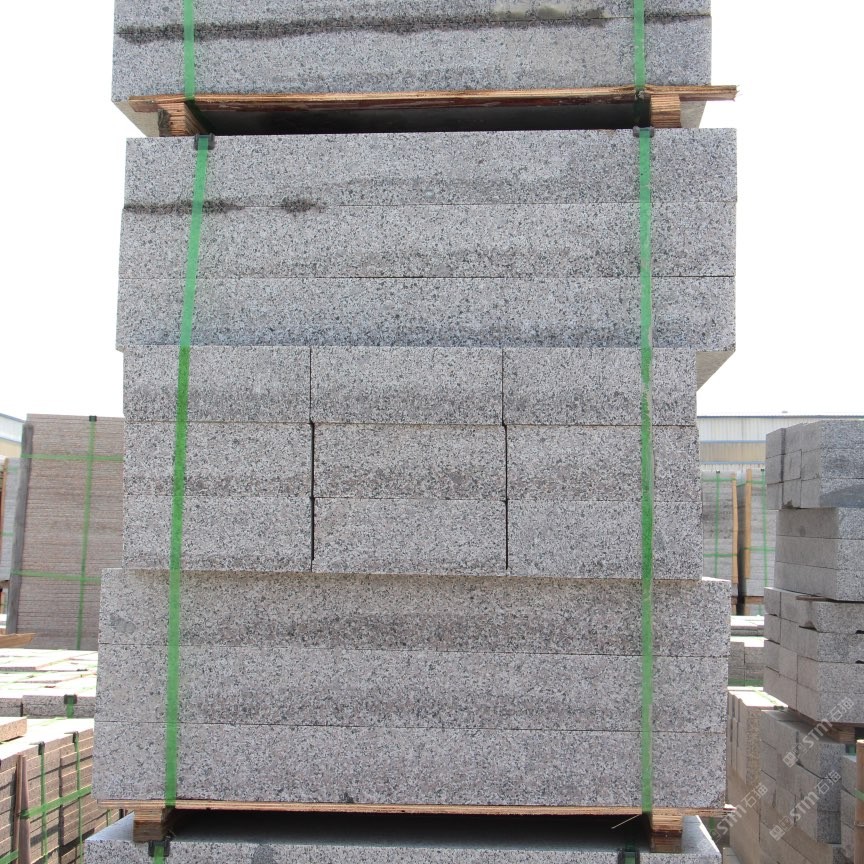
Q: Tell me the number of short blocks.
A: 9